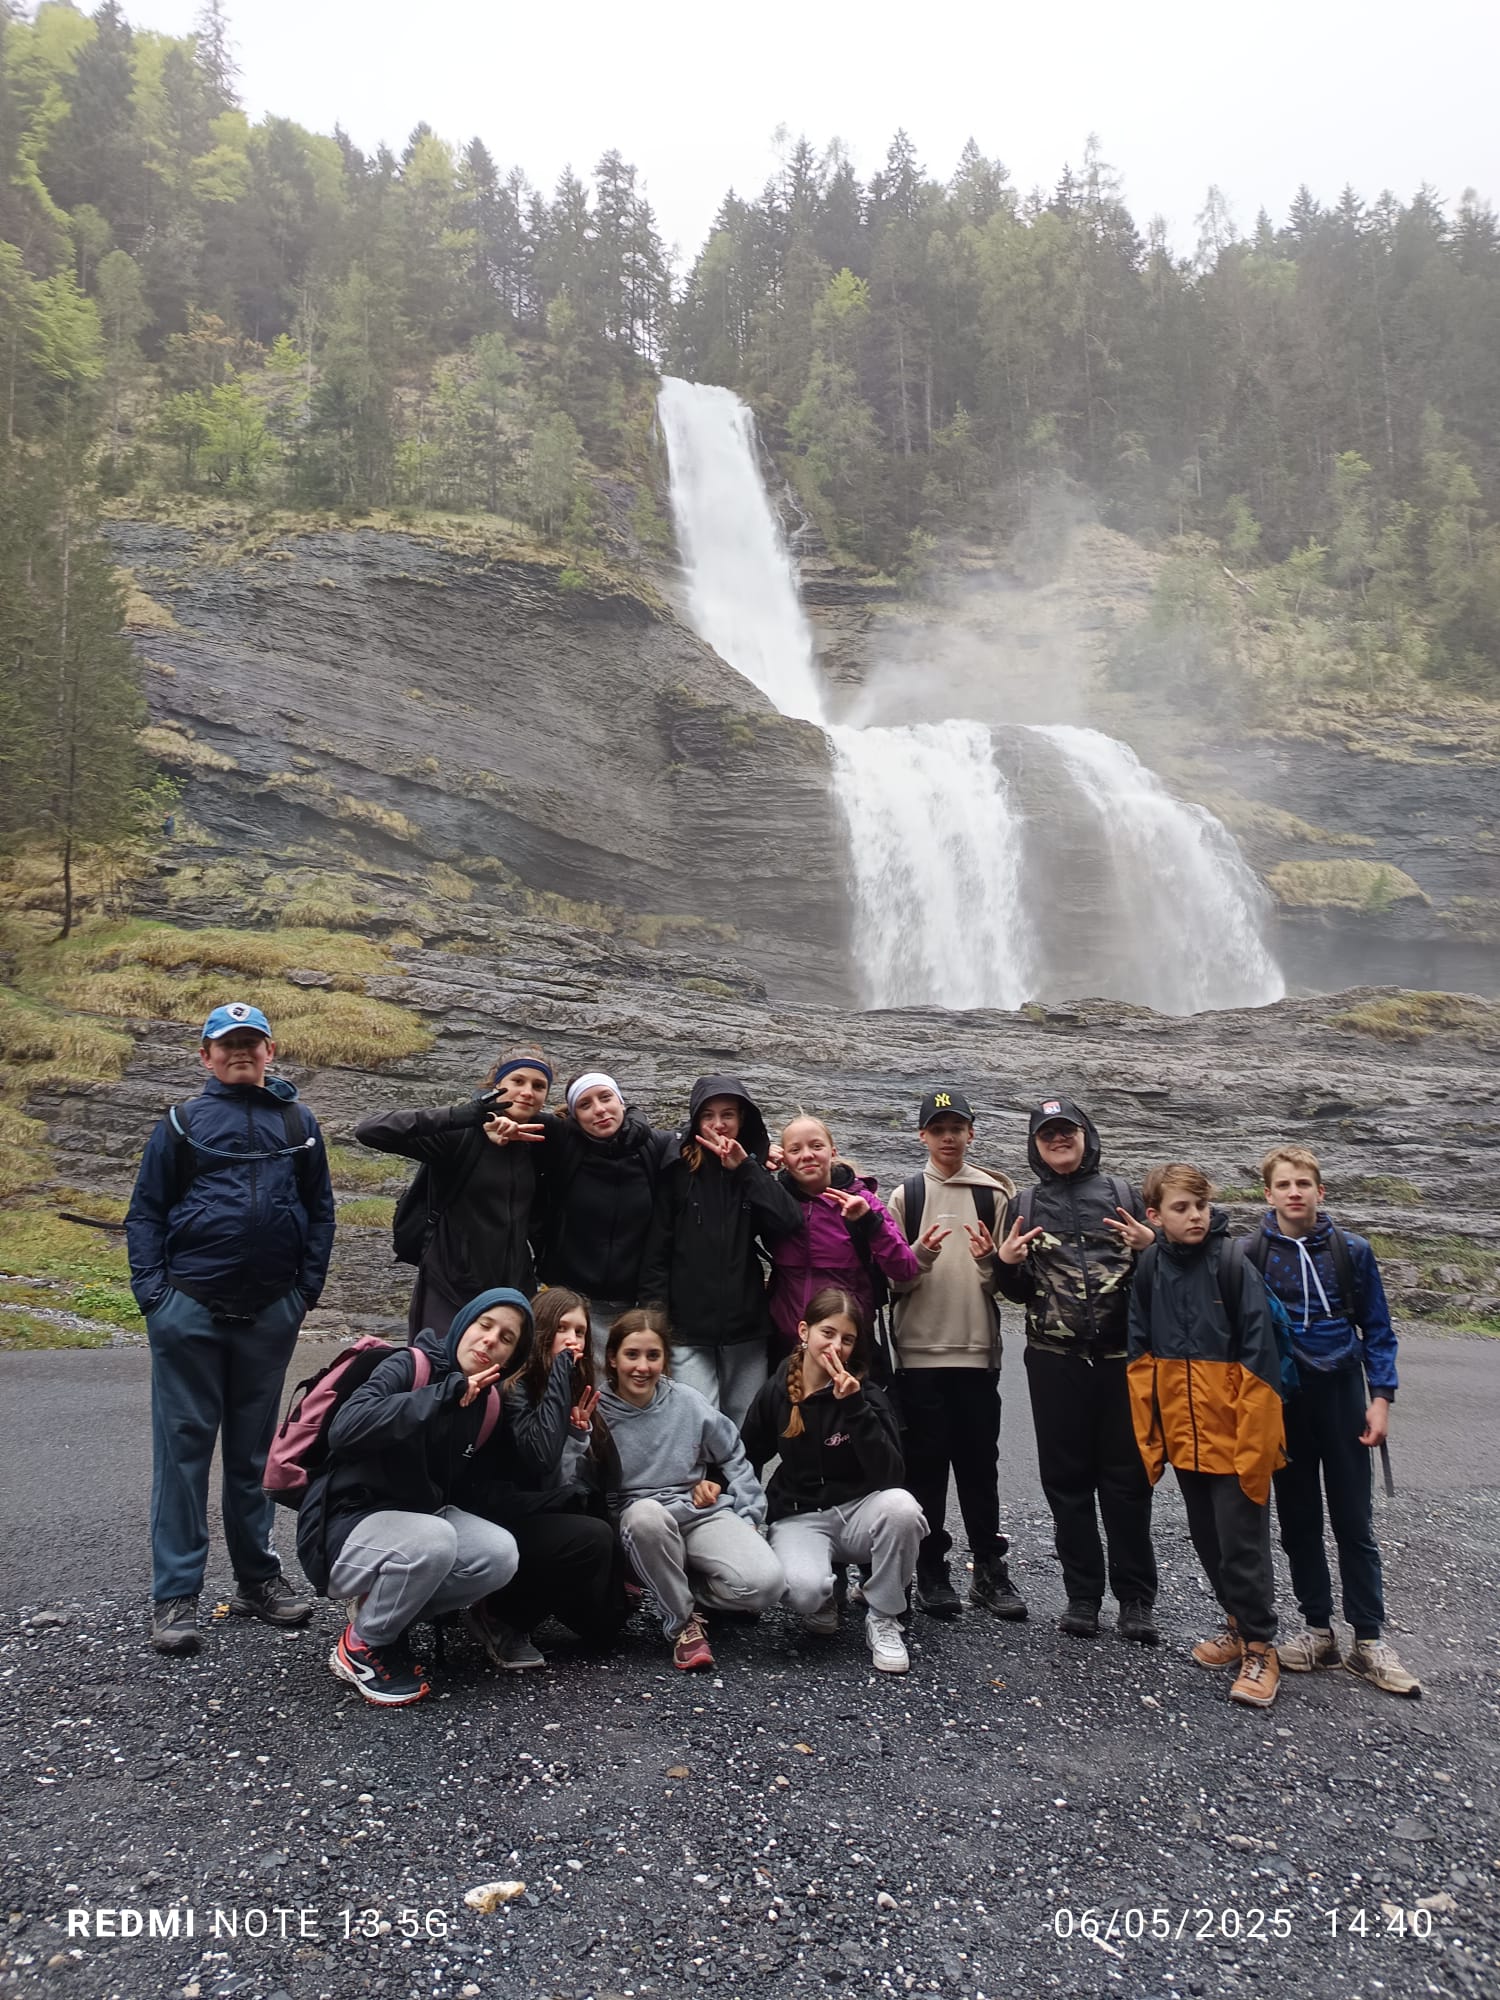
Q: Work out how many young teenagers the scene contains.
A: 13